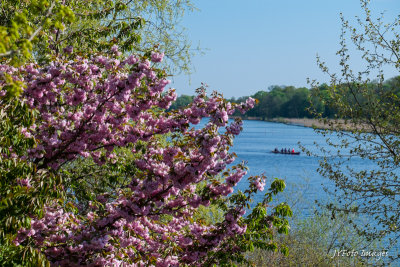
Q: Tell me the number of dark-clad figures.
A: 4